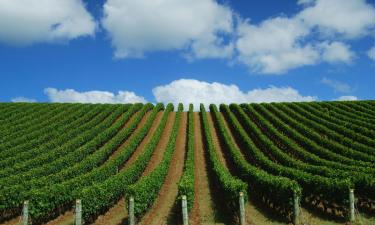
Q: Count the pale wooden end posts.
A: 7